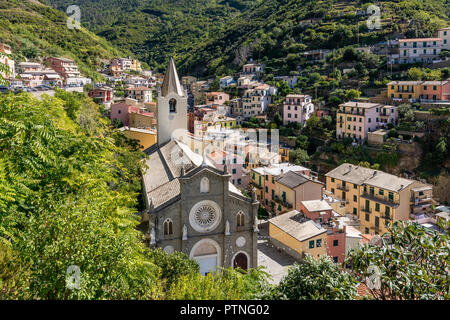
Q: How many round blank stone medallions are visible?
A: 2